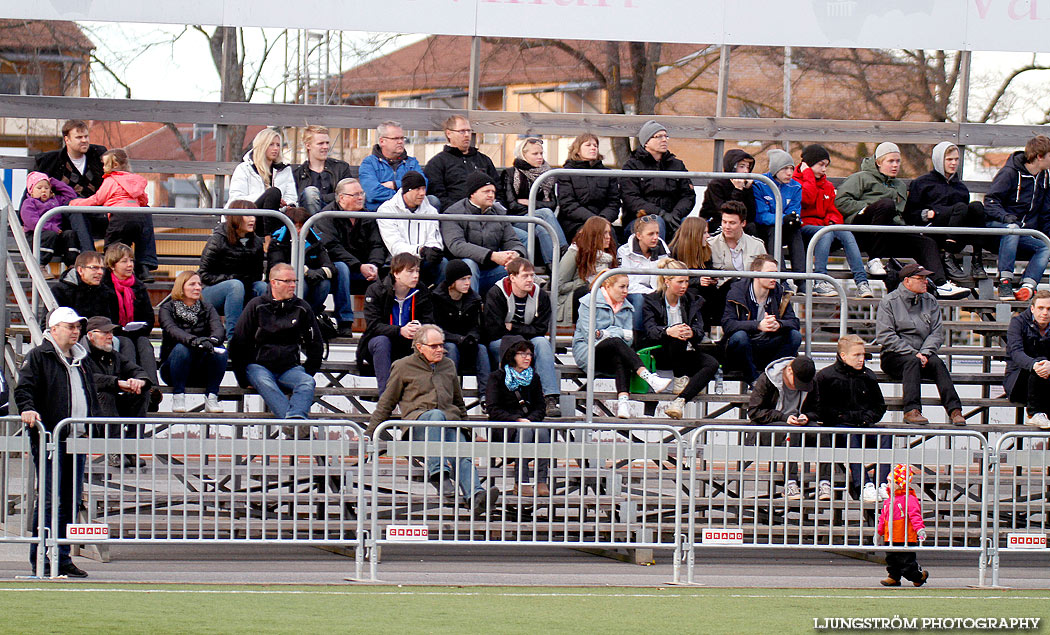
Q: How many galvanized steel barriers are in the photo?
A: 5